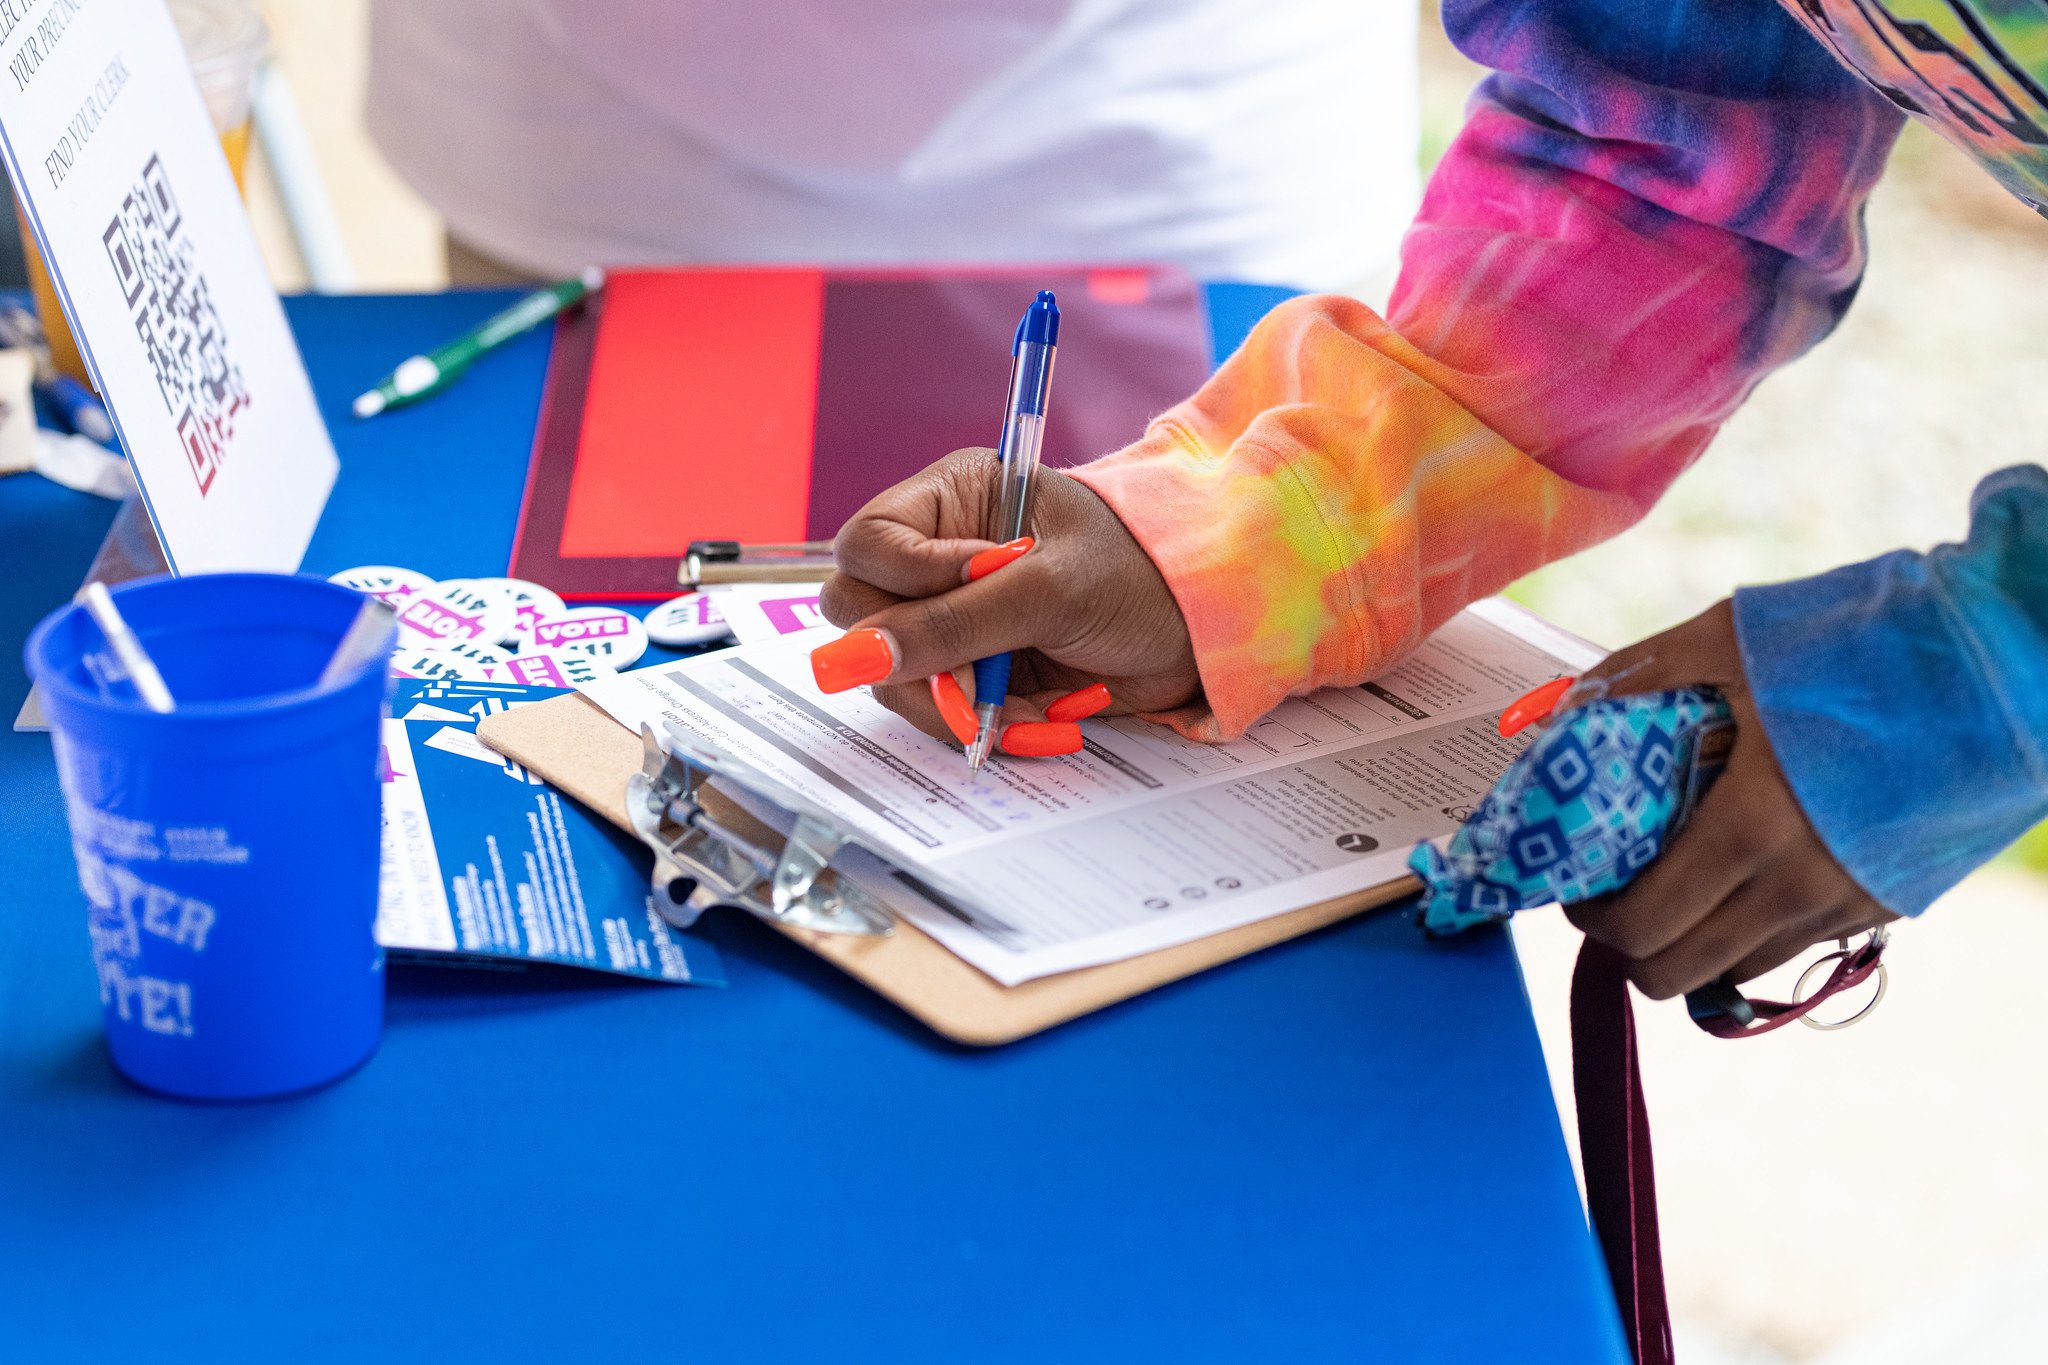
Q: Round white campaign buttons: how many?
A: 8